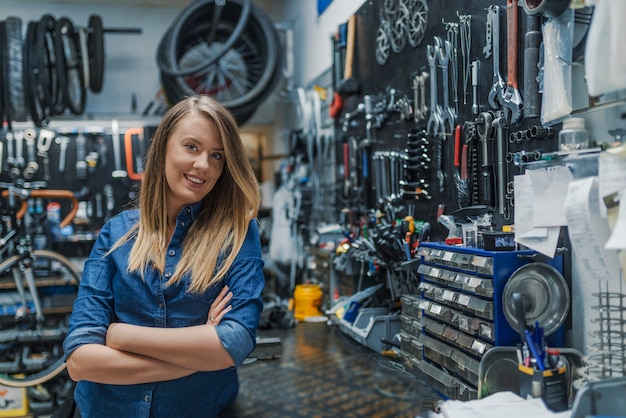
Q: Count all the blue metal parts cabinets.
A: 1